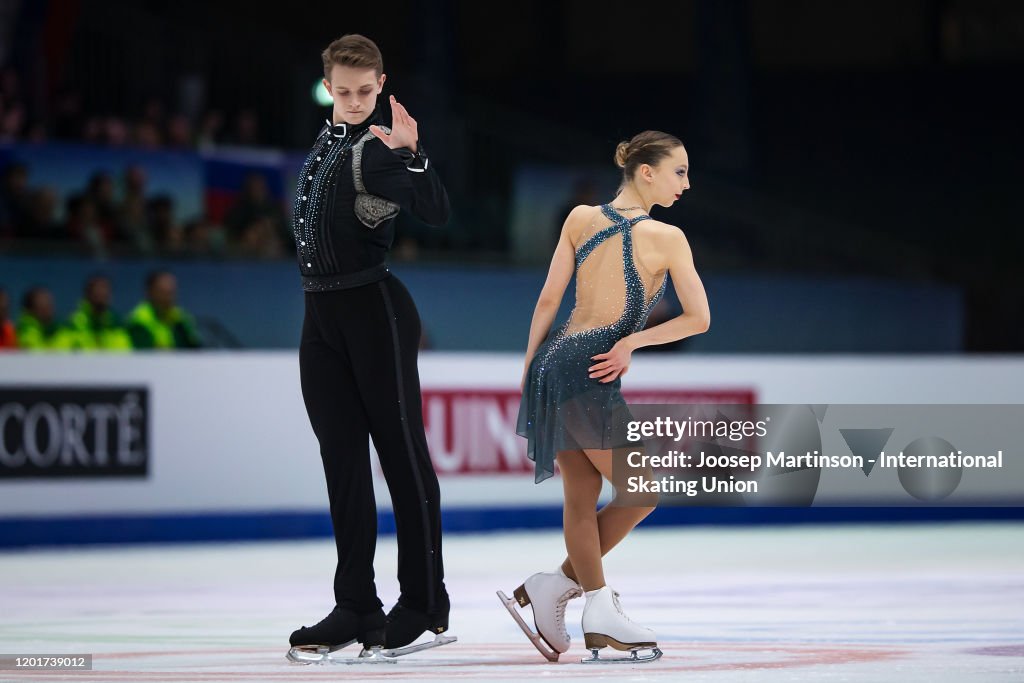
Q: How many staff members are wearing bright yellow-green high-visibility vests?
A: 3